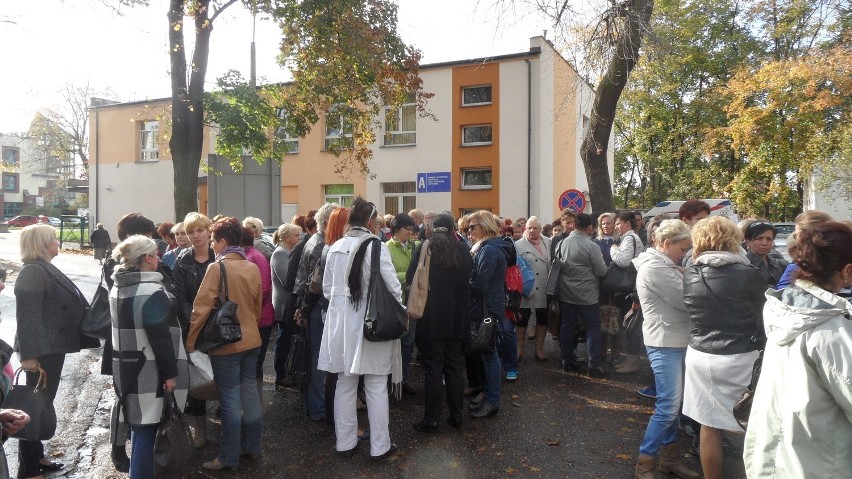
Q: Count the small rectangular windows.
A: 3